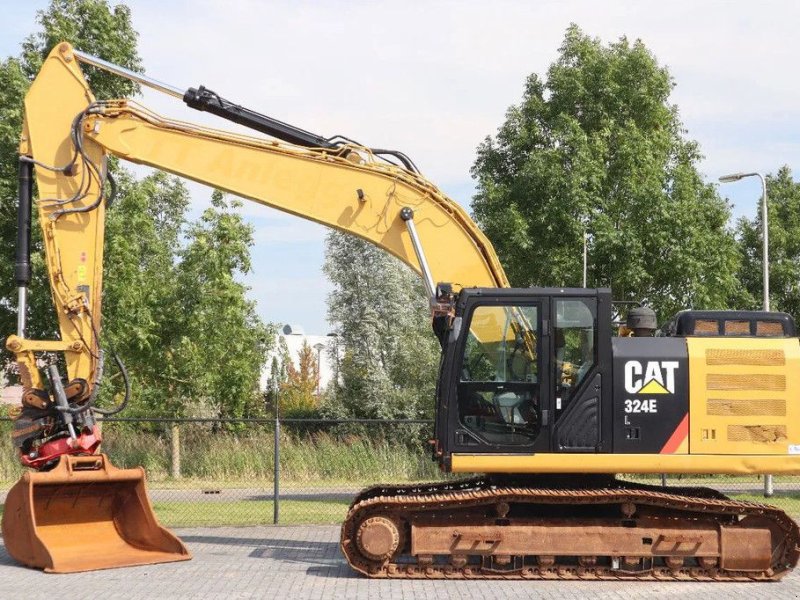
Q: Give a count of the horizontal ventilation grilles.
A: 4